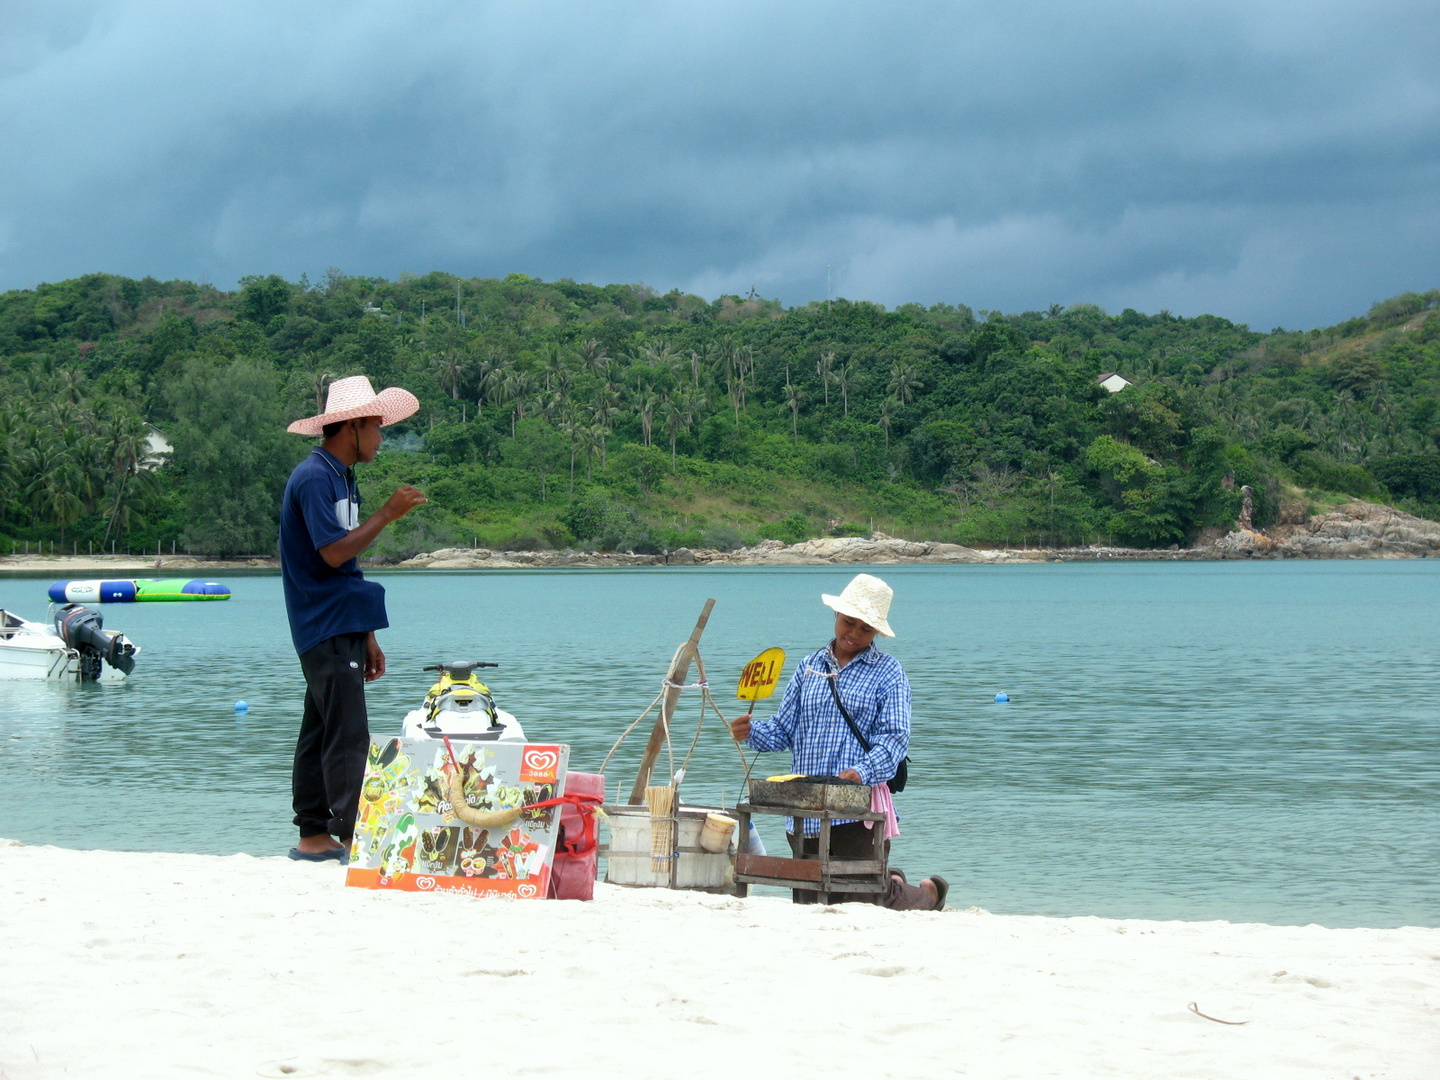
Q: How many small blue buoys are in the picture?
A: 2